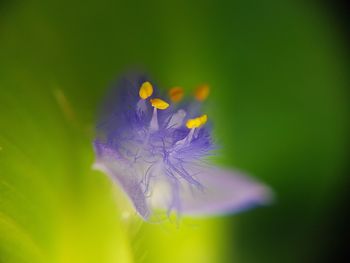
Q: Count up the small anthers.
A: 5